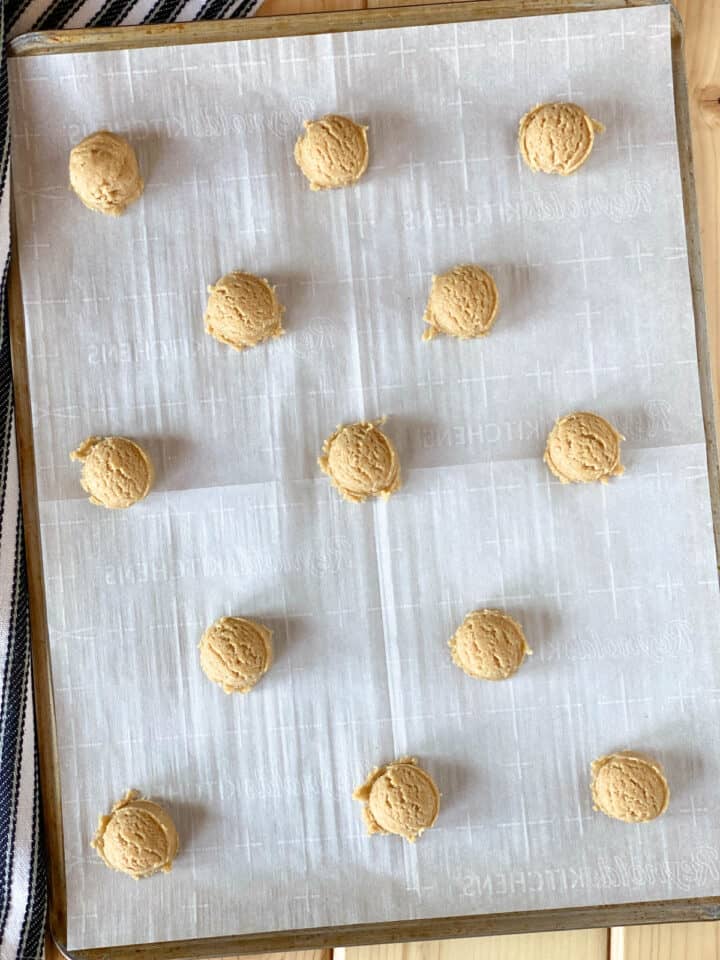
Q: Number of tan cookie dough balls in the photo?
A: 13